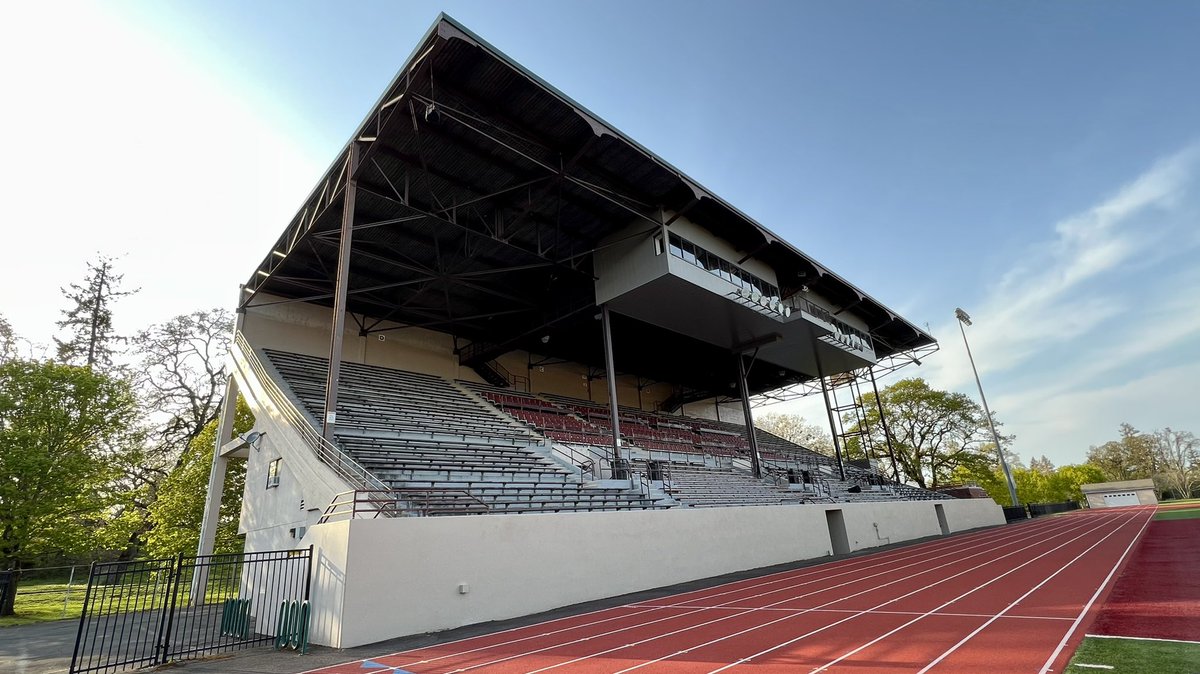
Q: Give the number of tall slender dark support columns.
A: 5